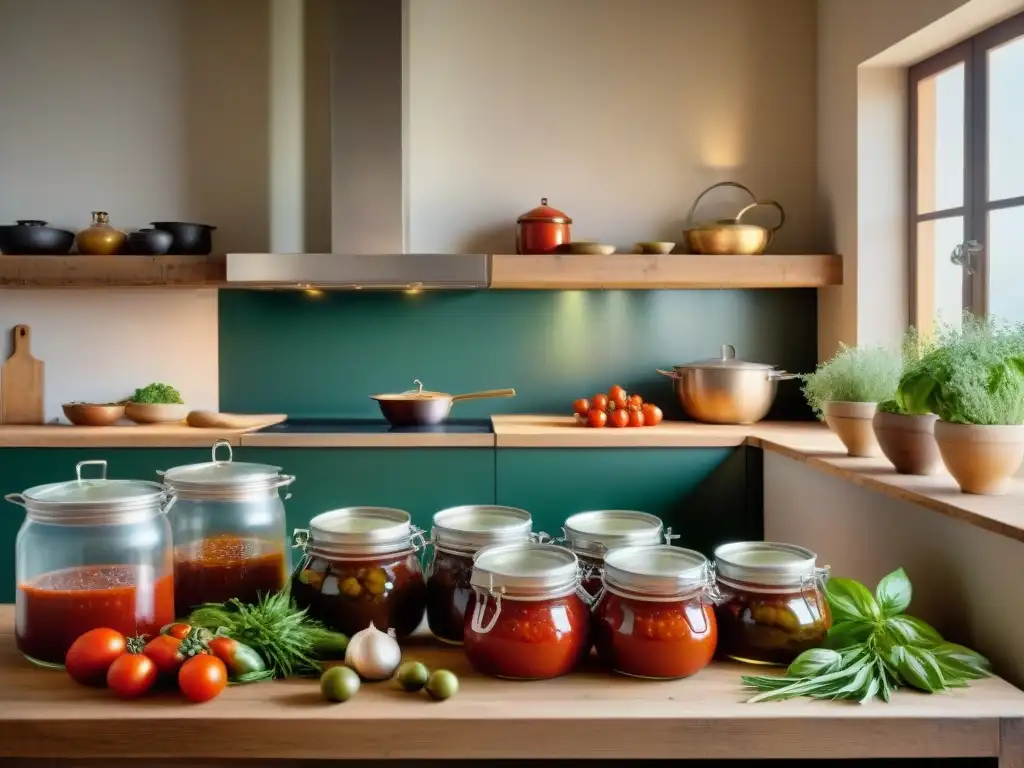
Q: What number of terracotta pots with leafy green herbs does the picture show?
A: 3